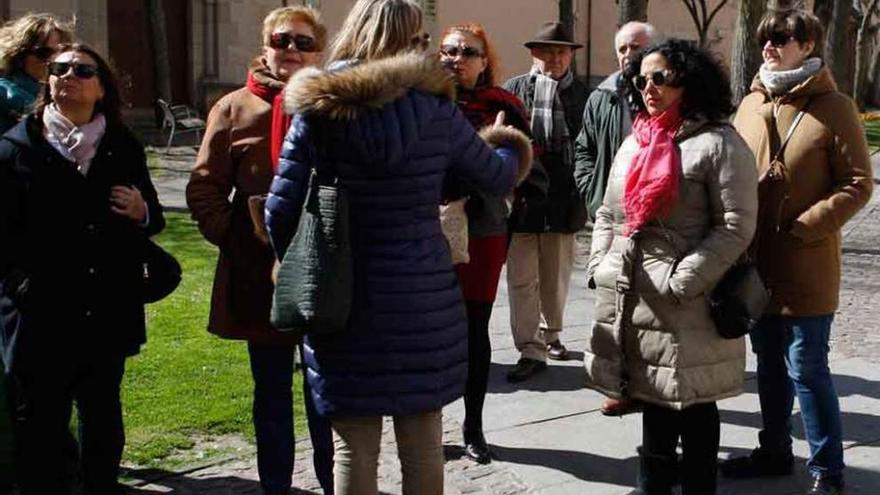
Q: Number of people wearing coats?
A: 9